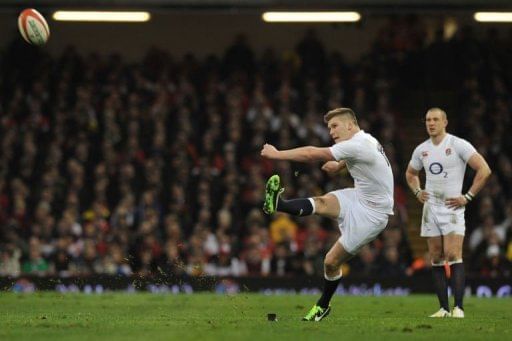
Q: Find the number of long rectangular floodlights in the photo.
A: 3